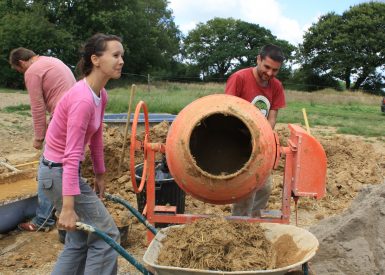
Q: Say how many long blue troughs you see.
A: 1